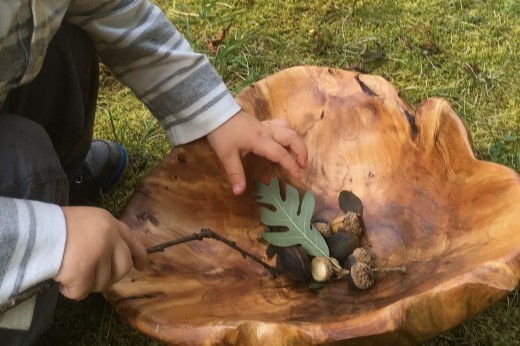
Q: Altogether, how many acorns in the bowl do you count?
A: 5